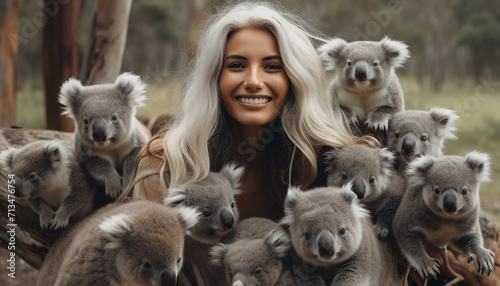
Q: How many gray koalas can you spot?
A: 10